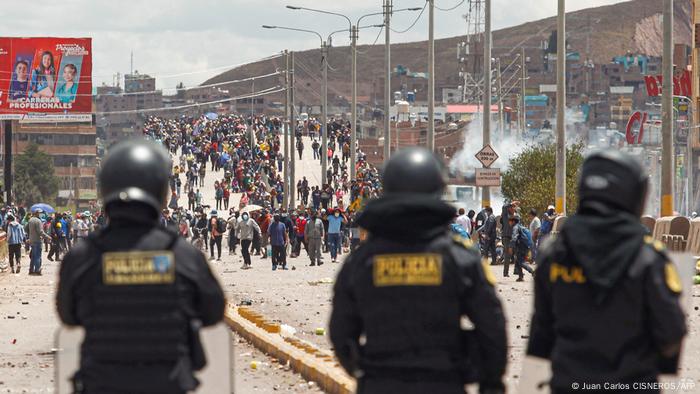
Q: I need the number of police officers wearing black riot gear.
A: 3